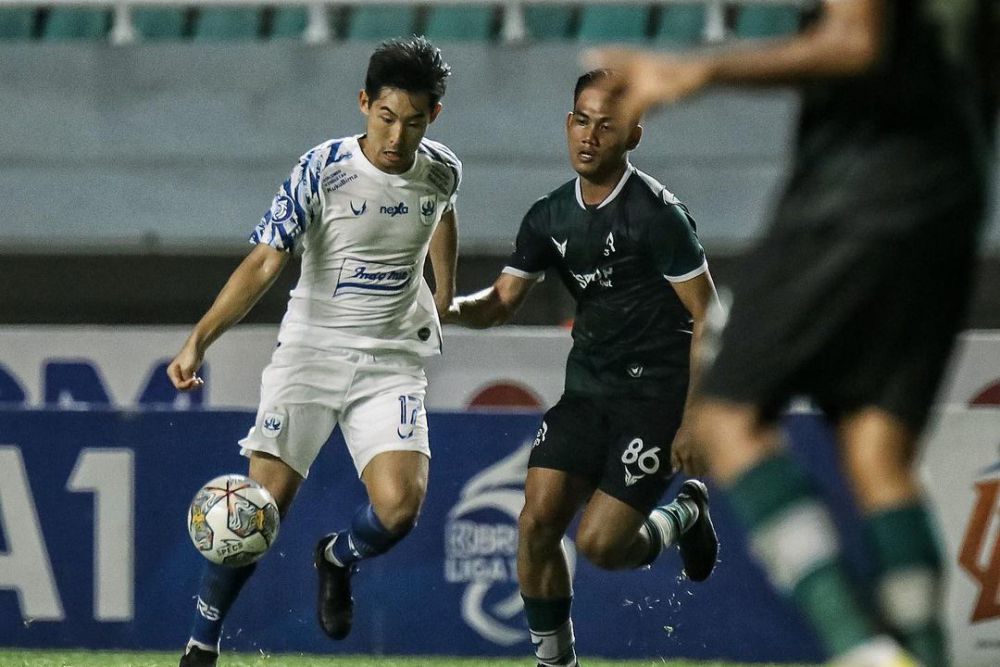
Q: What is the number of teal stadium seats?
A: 11